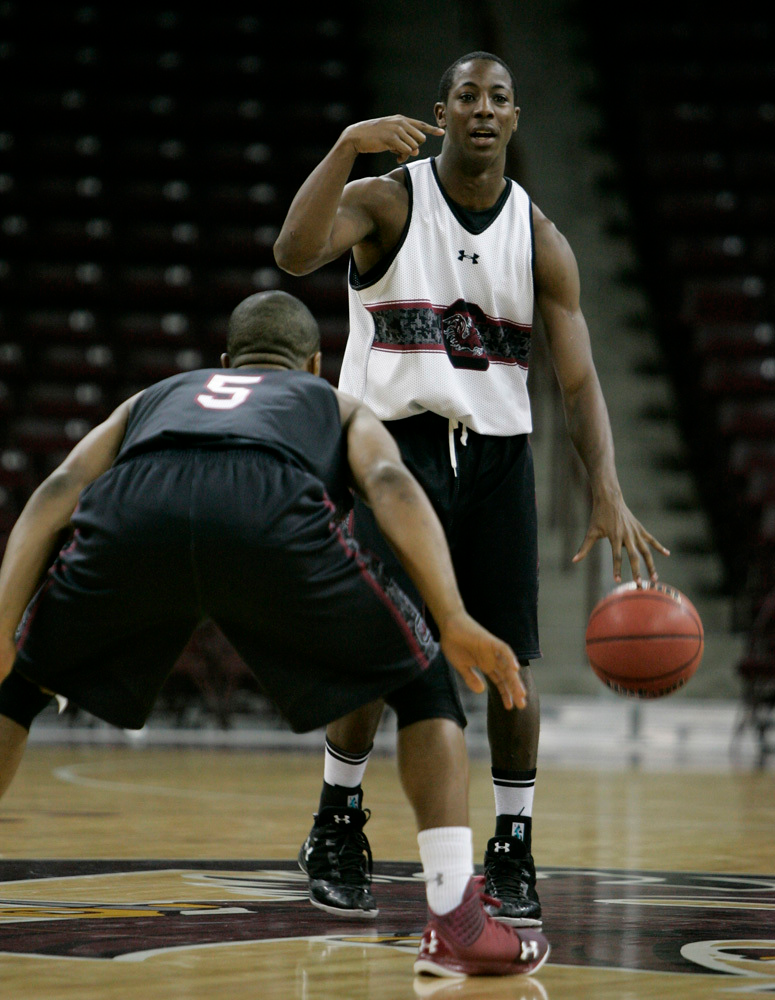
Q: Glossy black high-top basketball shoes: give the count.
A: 2